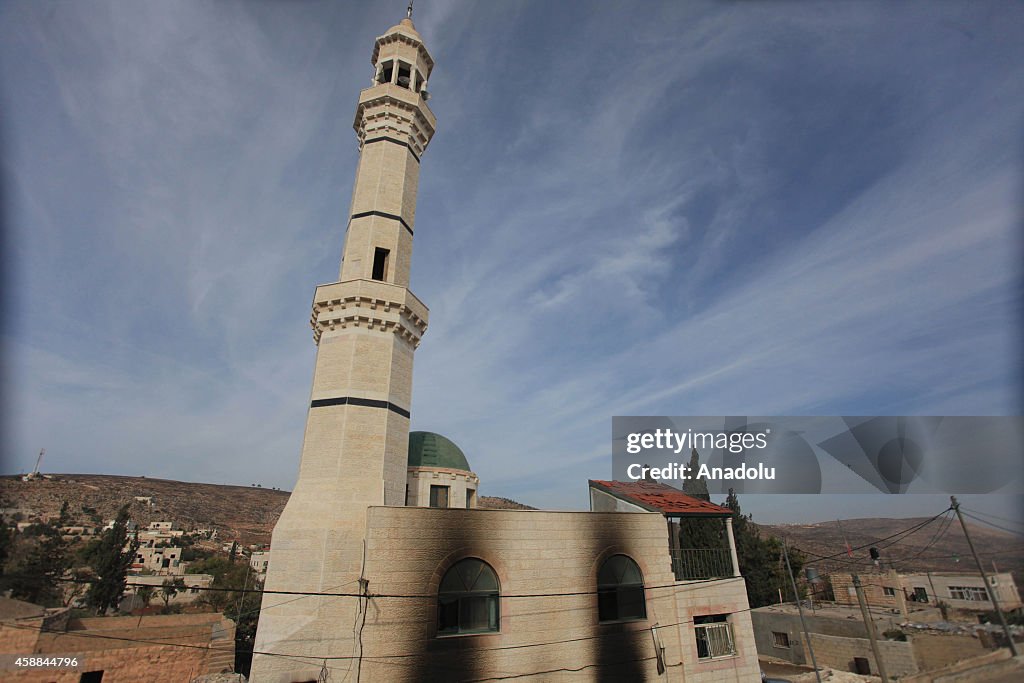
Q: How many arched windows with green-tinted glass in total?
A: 2